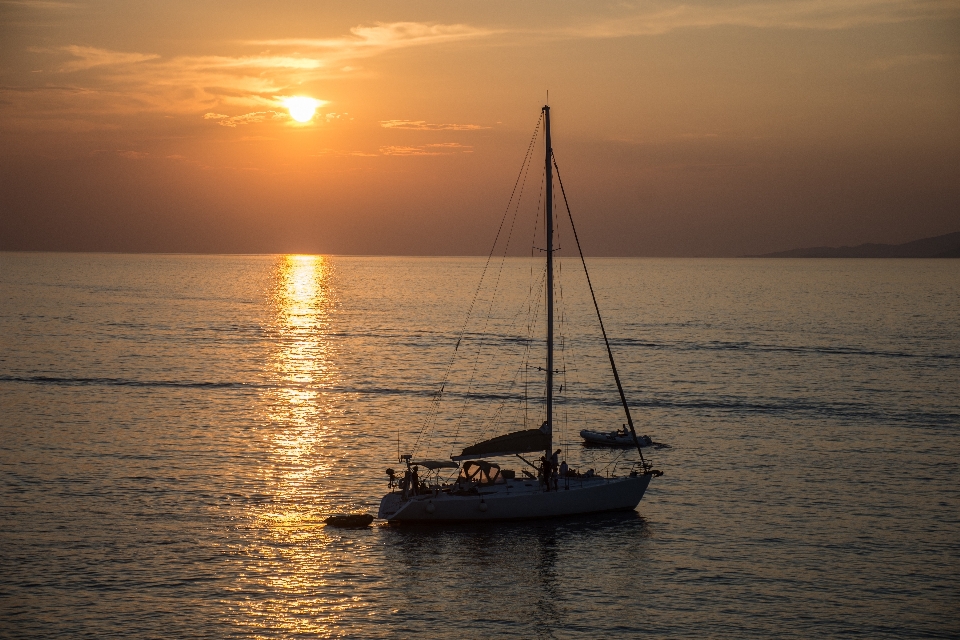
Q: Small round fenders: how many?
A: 2